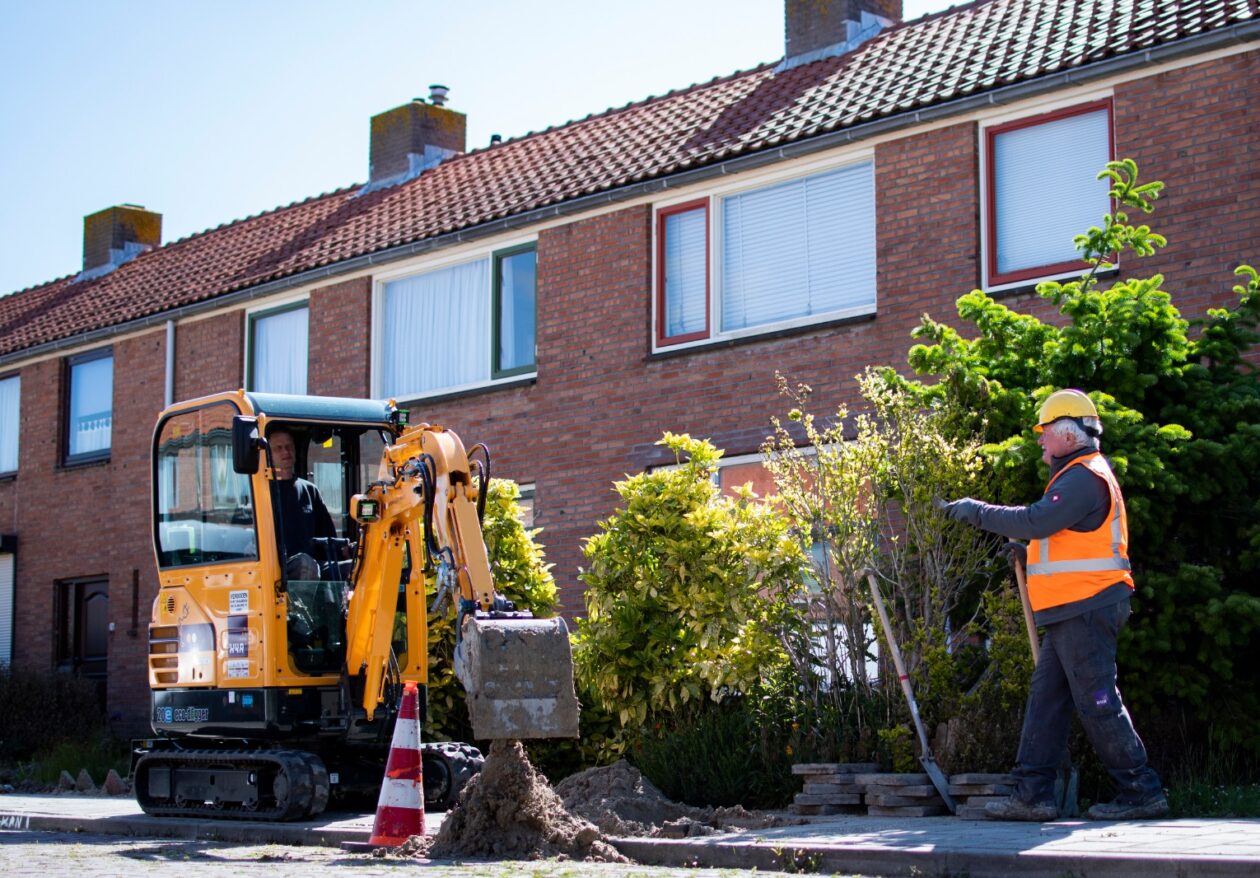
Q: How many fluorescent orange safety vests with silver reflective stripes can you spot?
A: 1